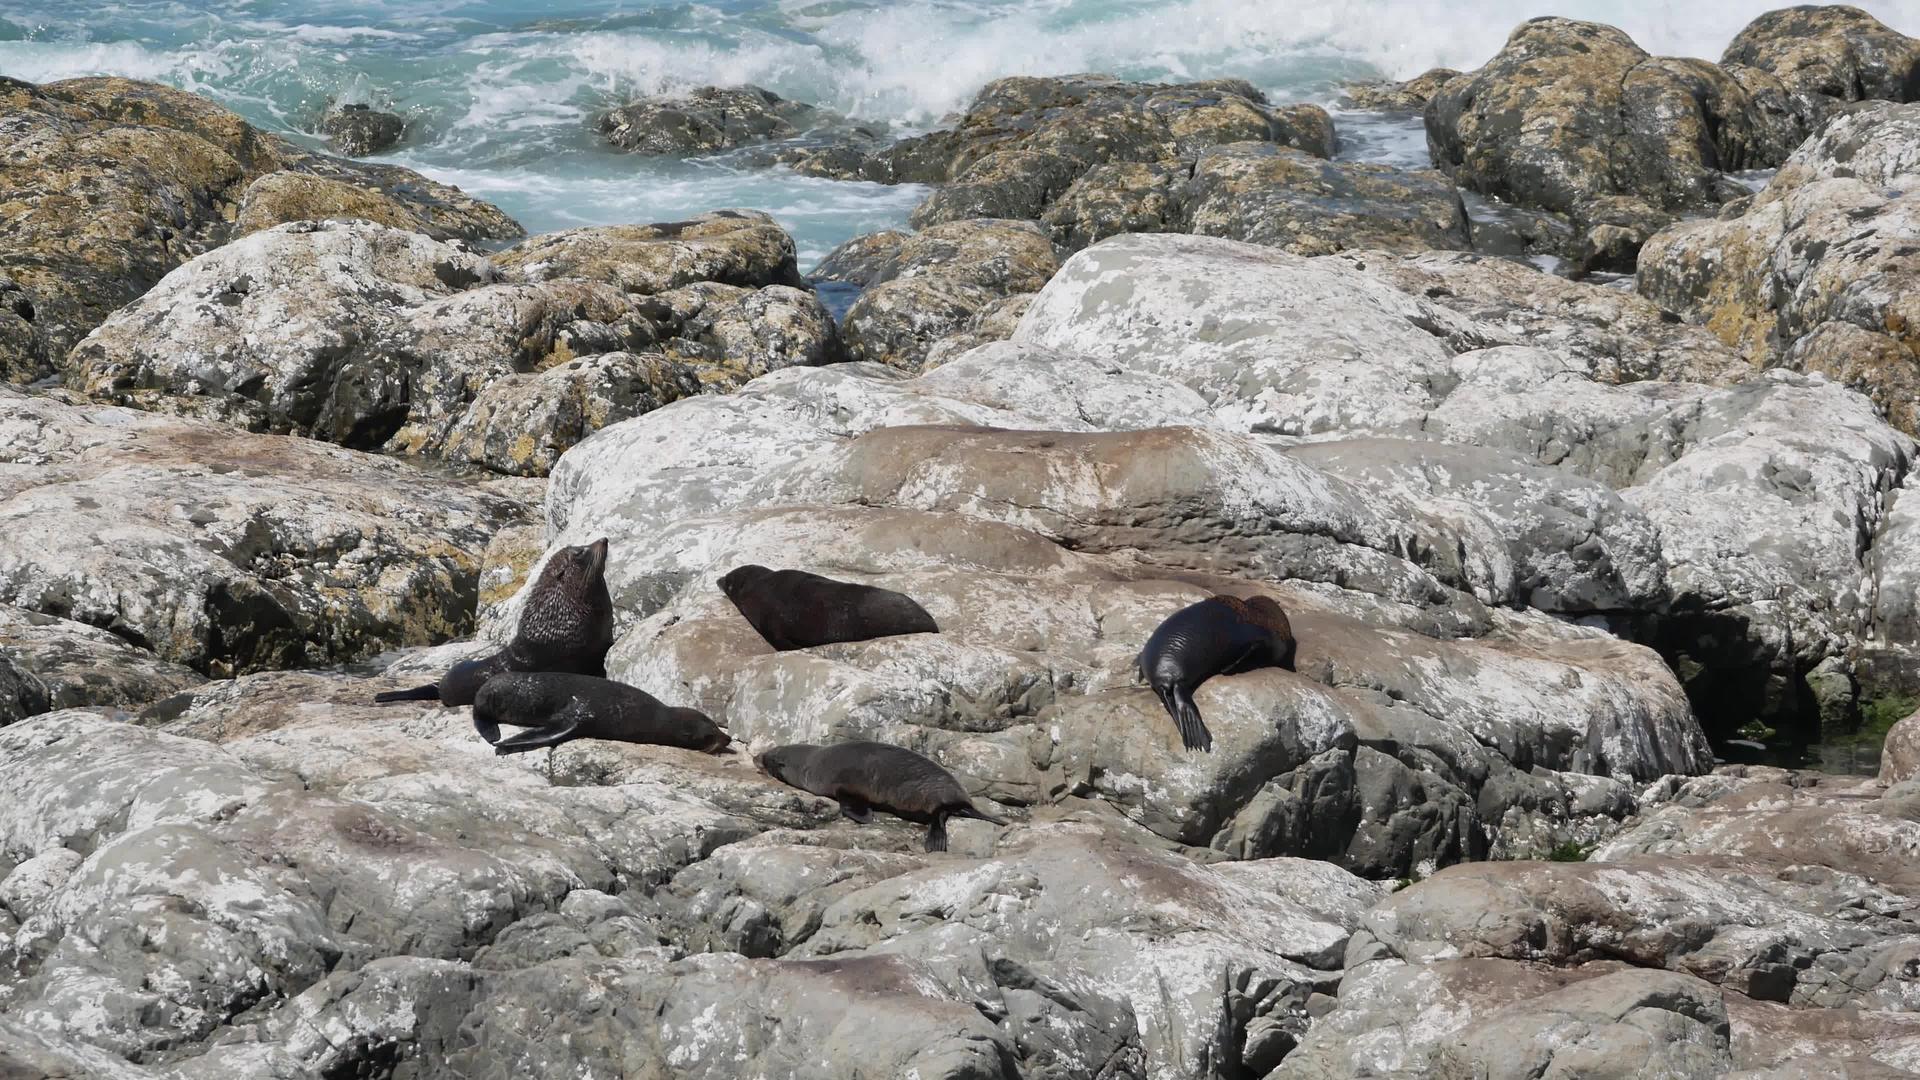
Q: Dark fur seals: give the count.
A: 5